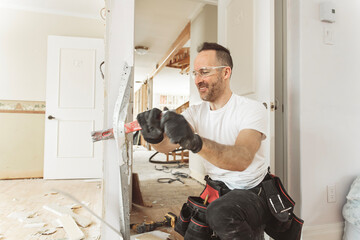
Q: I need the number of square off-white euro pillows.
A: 0